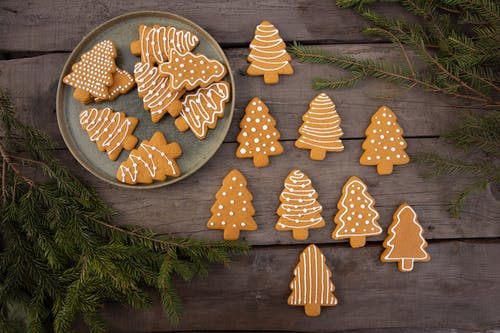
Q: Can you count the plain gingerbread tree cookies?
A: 1